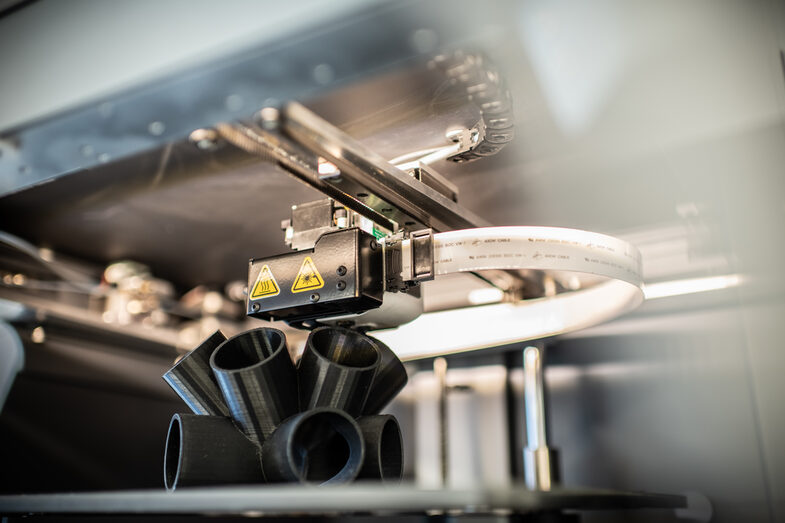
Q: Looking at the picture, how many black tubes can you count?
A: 7